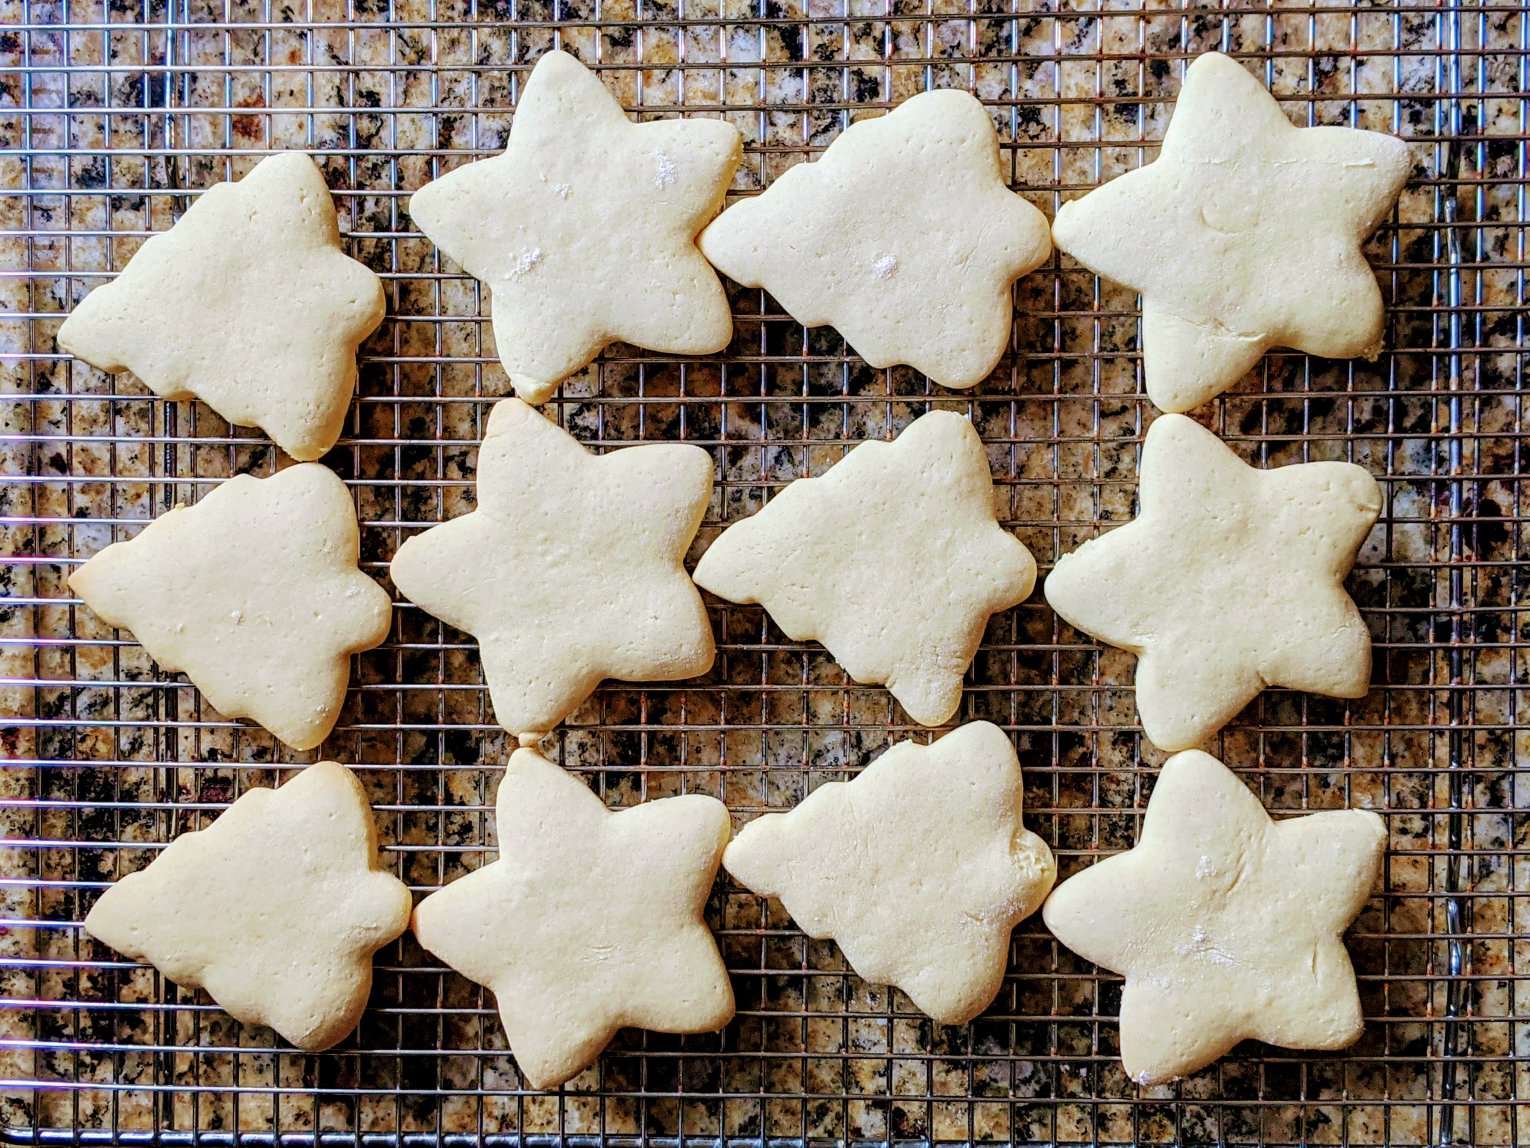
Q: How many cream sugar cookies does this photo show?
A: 12